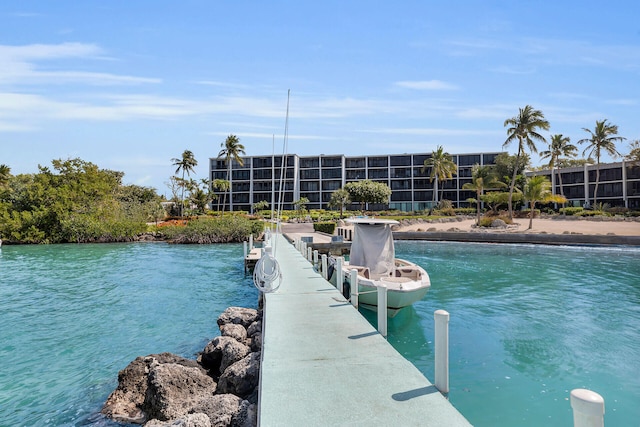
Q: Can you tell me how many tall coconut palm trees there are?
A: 6